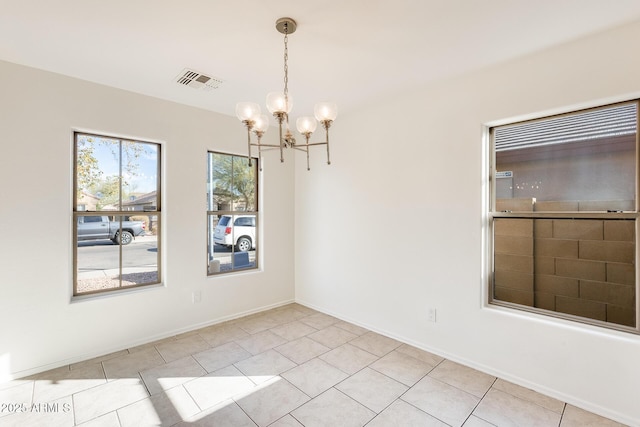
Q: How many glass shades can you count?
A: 5